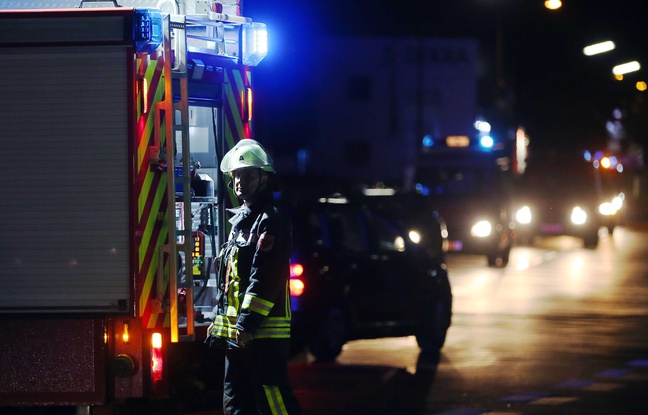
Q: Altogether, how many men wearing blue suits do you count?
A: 1